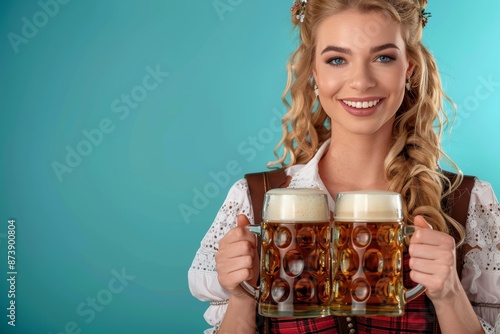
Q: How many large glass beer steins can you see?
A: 2